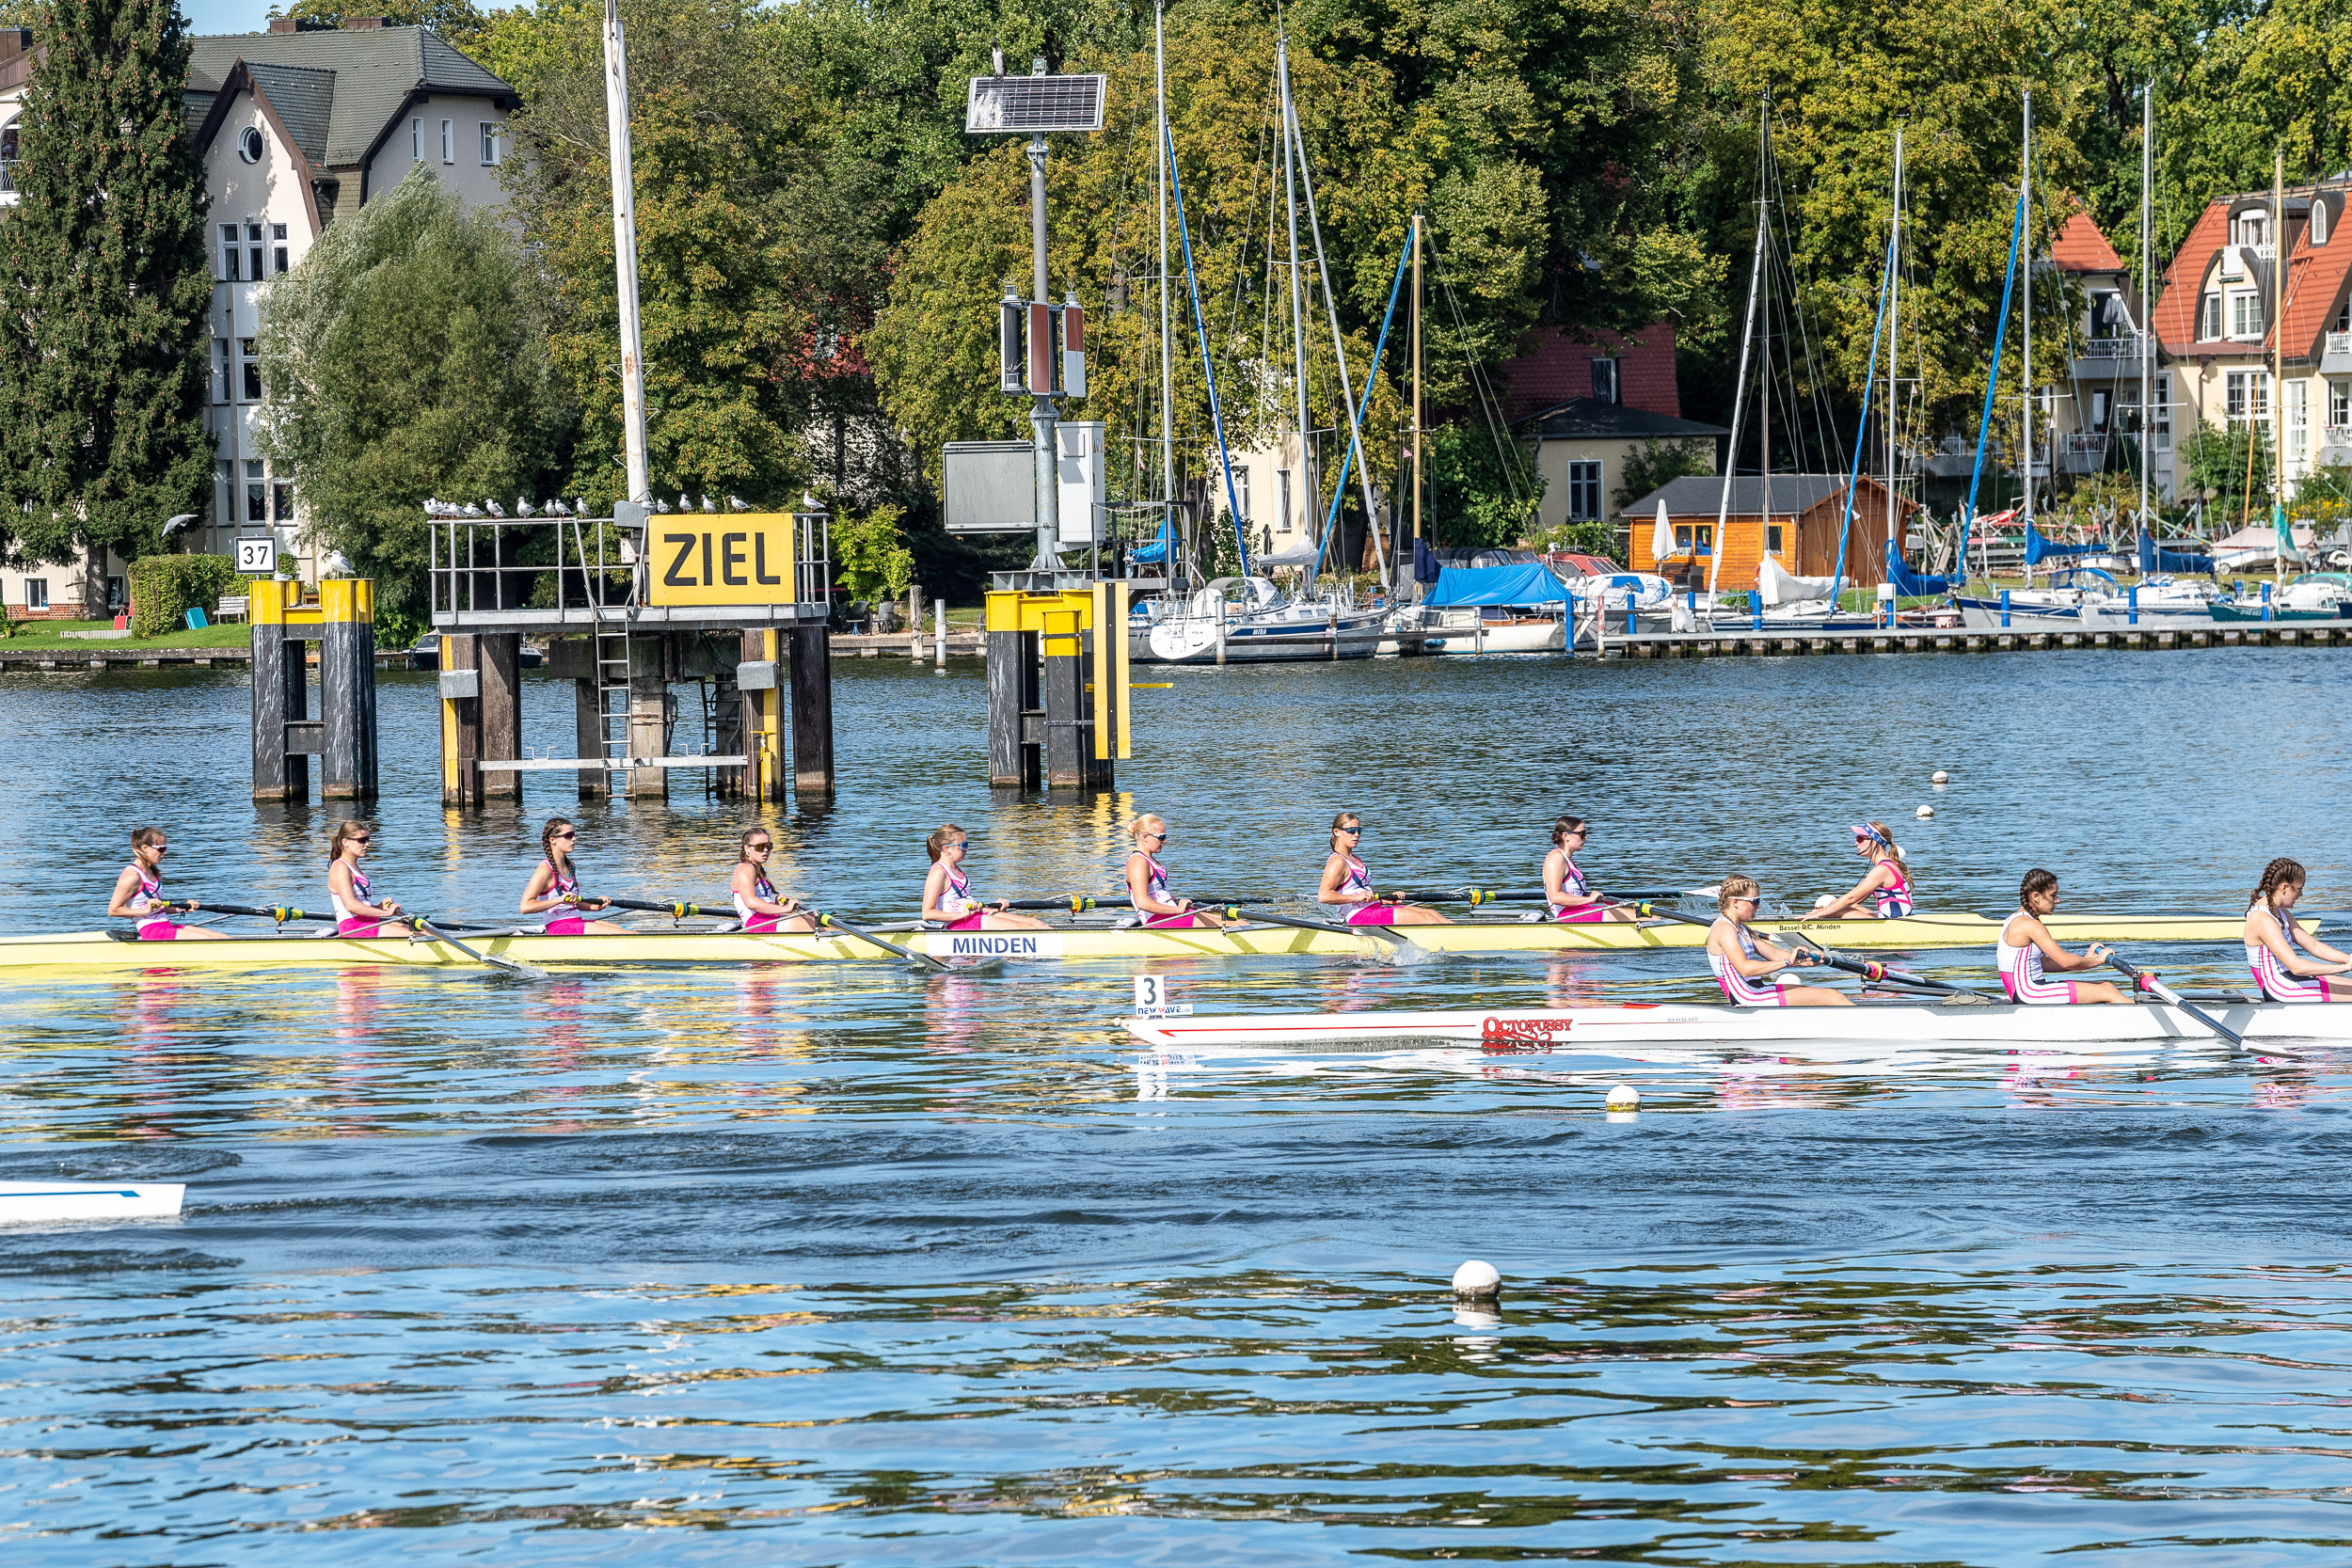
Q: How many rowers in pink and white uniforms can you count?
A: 12